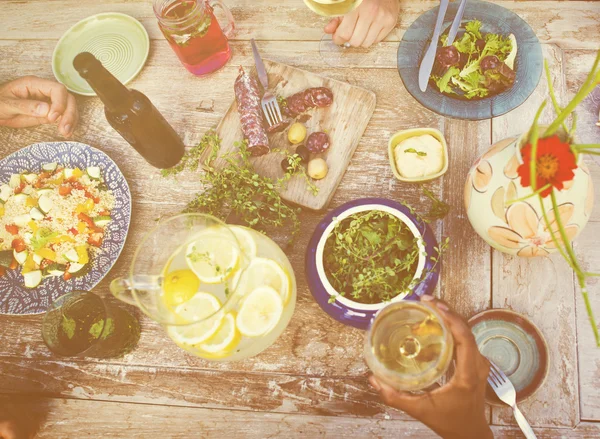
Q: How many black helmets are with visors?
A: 0